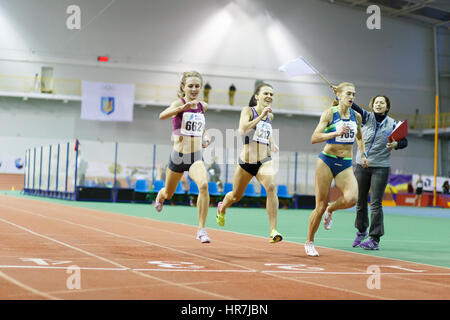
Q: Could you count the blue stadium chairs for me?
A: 9